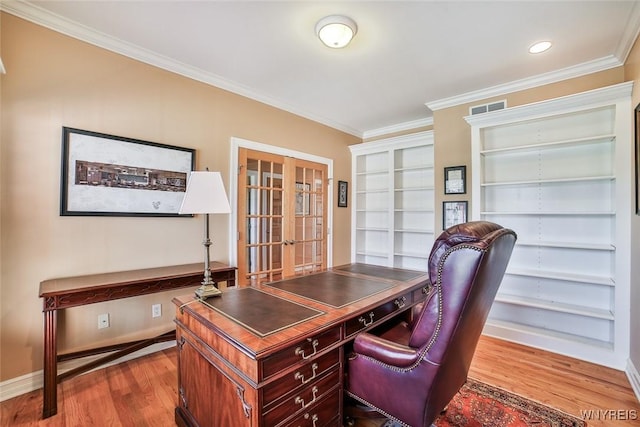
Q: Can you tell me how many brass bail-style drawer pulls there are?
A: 7